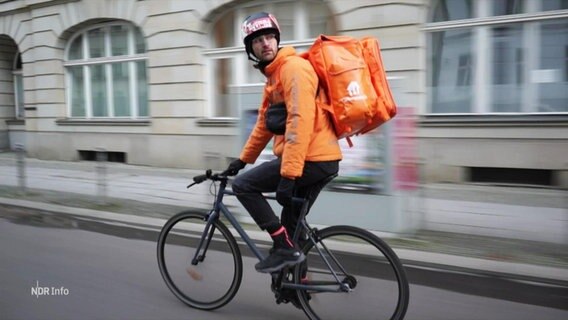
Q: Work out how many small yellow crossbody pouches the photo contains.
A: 0